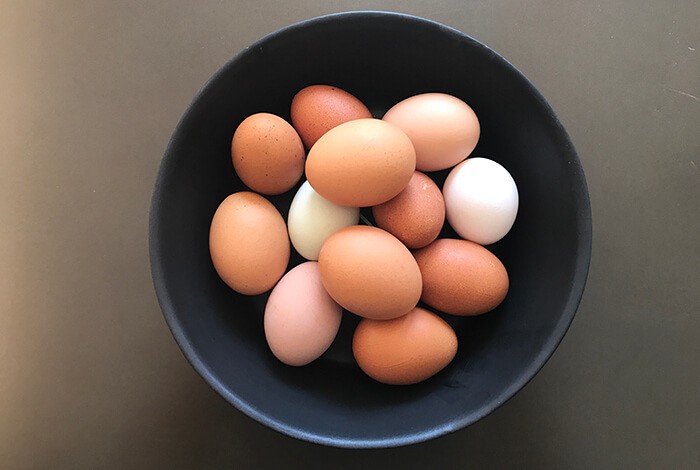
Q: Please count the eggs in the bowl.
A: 12